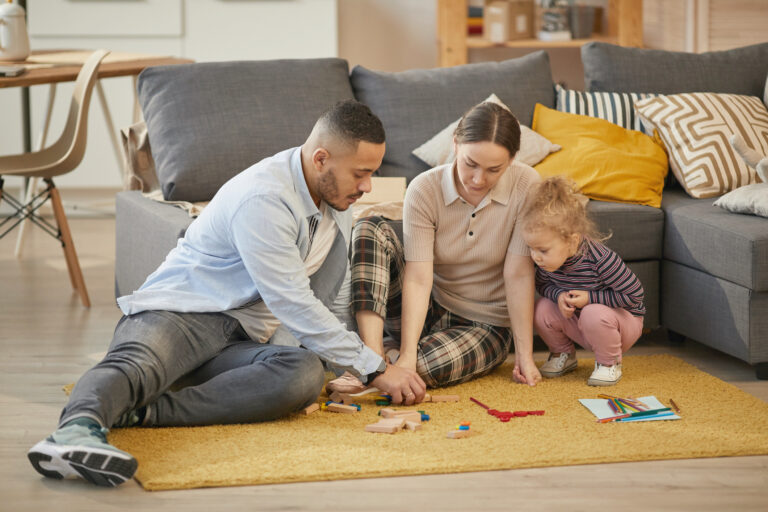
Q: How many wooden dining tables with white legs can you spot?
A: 1